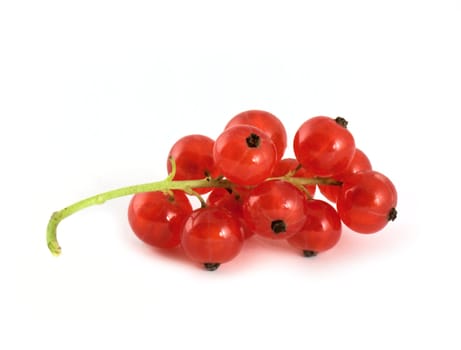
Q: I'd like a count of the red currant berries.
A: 12